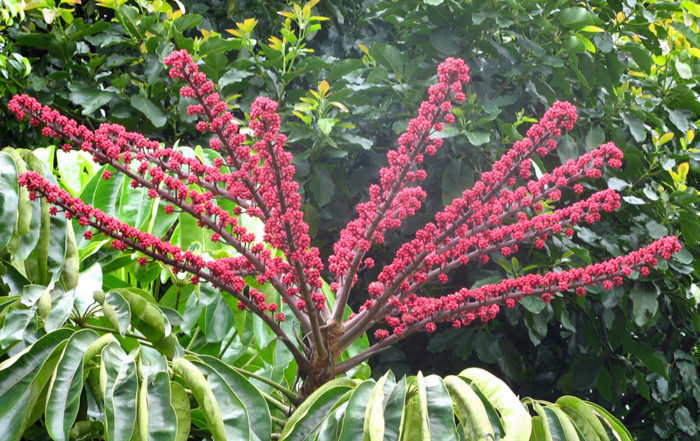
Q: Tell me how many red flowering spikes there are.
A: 10